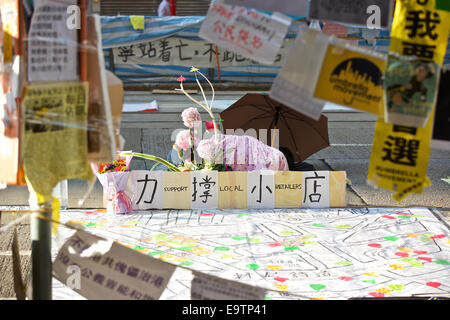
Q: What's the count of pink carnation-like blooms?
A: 3